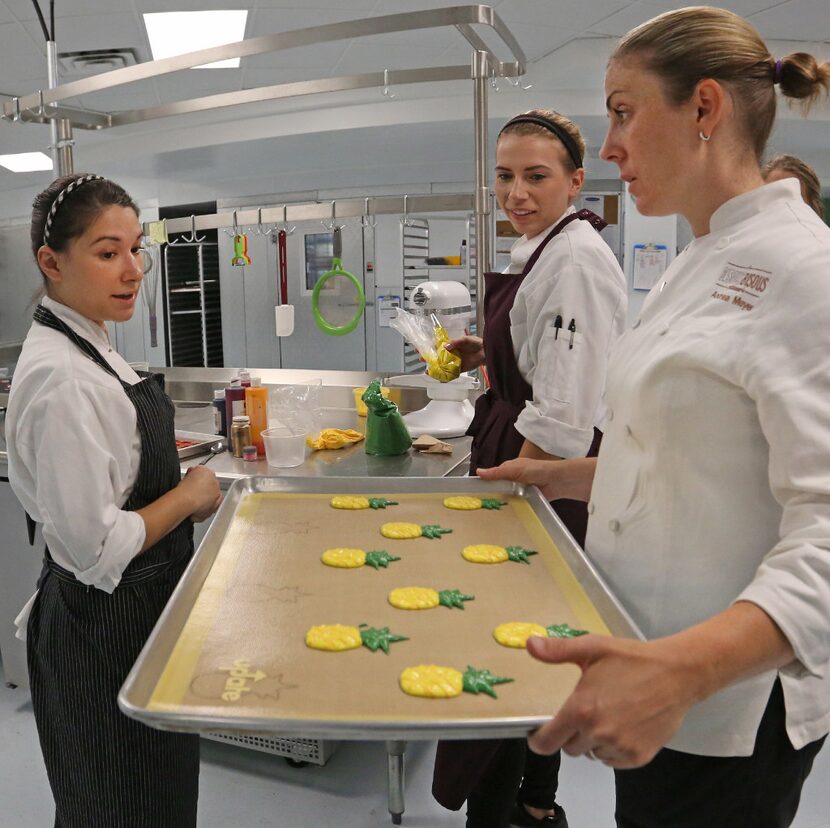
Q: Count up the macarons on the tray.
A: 9